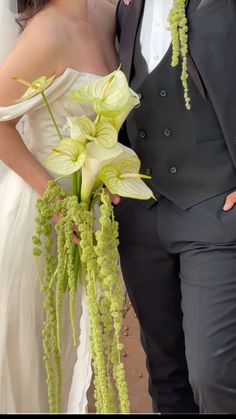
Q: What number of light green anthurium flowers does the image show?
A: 5